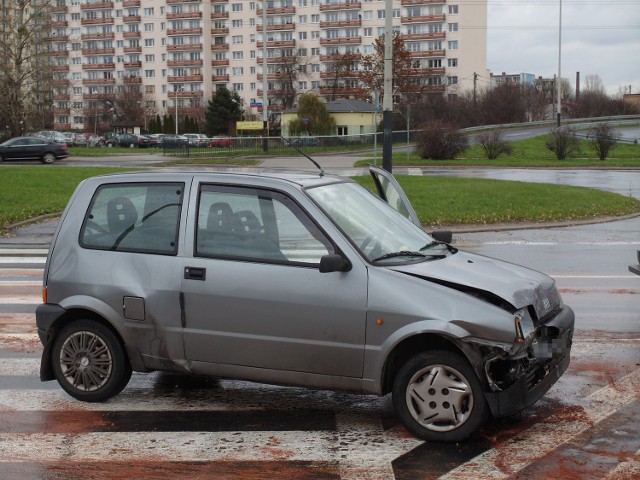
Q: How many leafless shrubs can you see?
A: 4